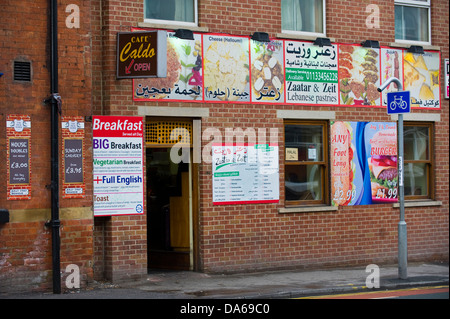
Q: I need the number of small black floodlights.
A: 5